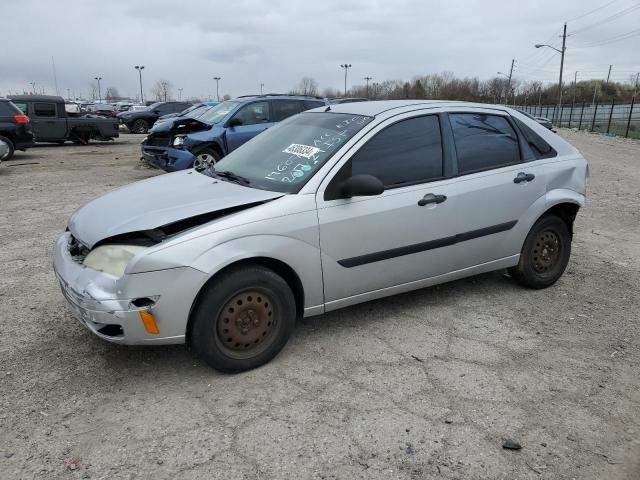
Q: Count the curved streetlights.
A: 2